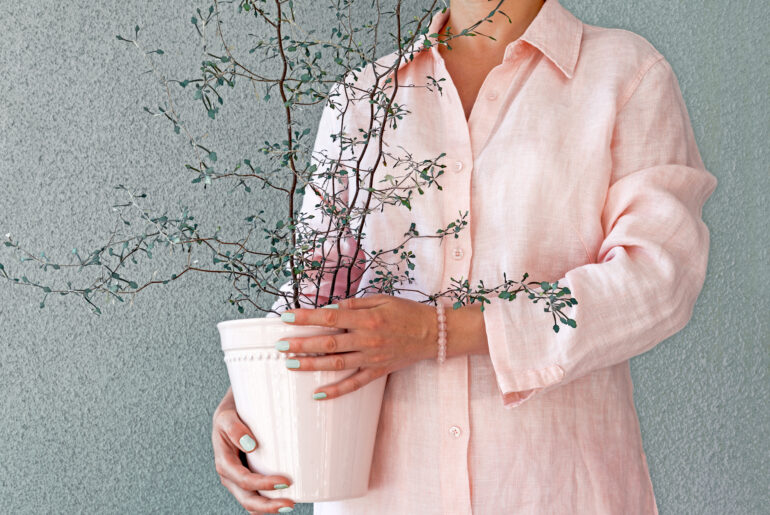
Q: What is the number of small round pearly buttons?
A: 4